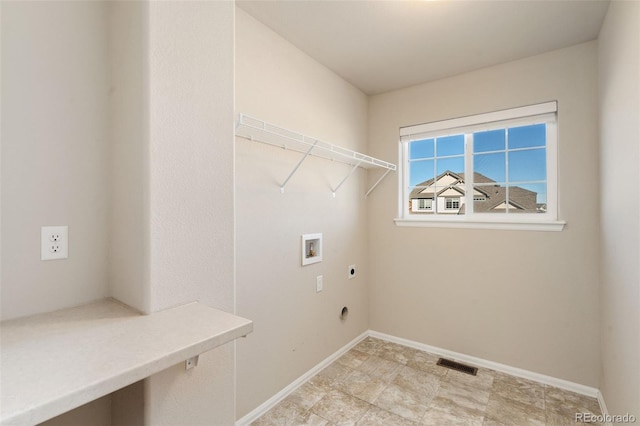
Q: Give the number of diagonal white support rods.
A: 3